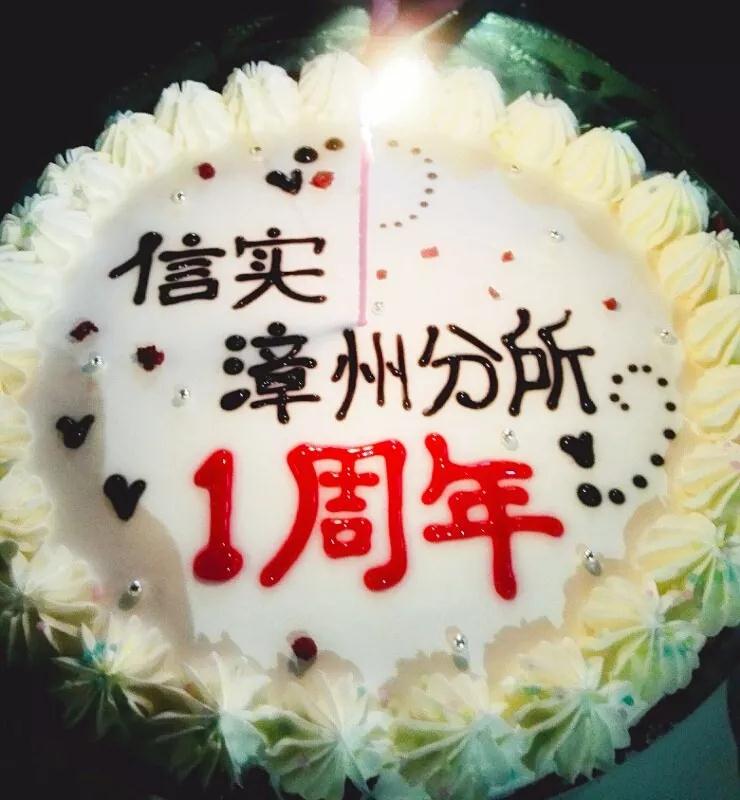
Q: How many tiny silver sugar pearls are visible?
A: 12